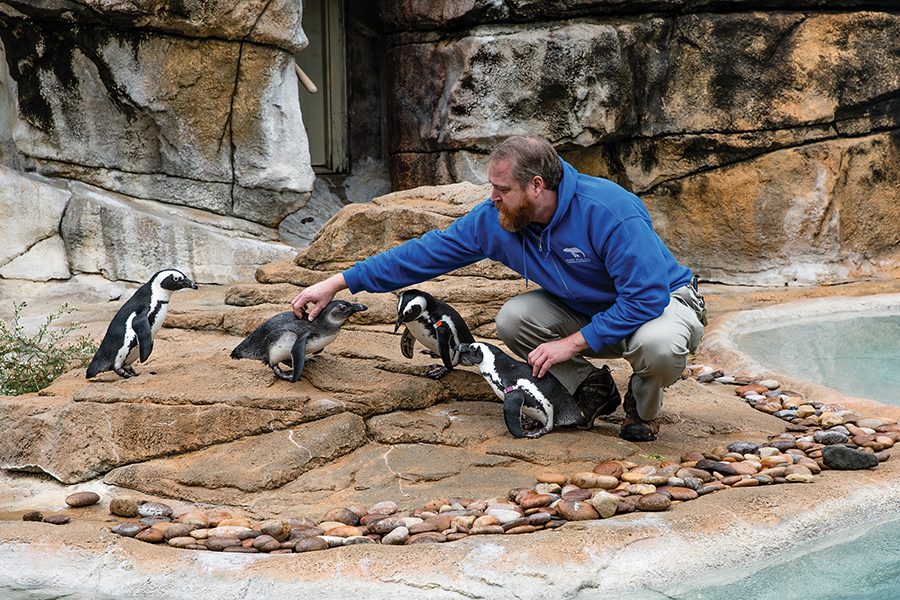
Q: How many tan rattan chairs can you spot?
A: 0